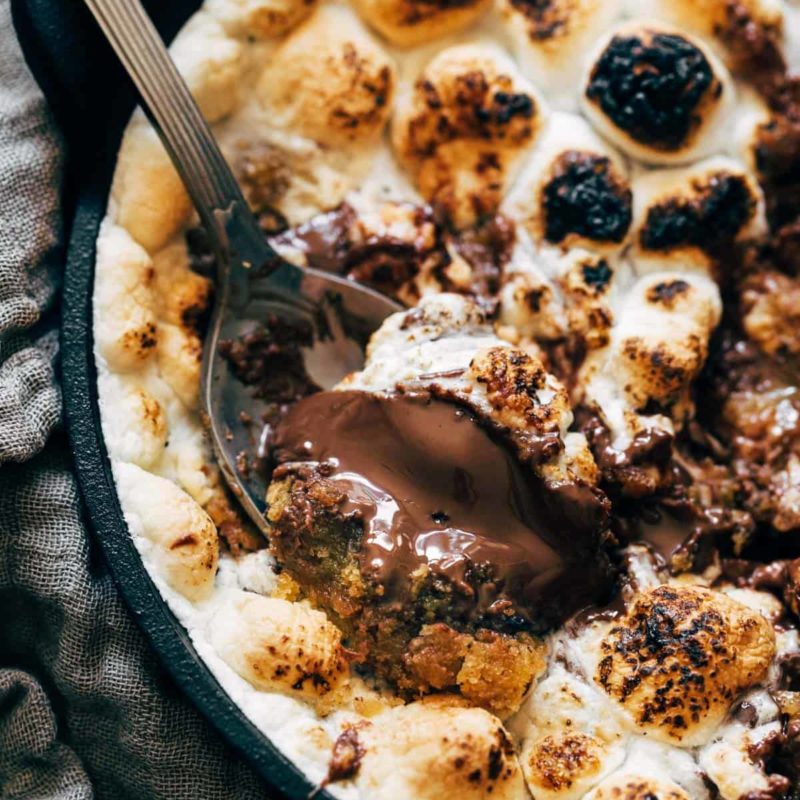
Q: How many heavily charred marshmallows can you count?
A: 3